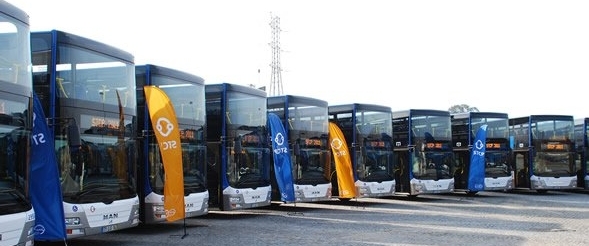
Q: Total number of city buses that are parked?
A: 10